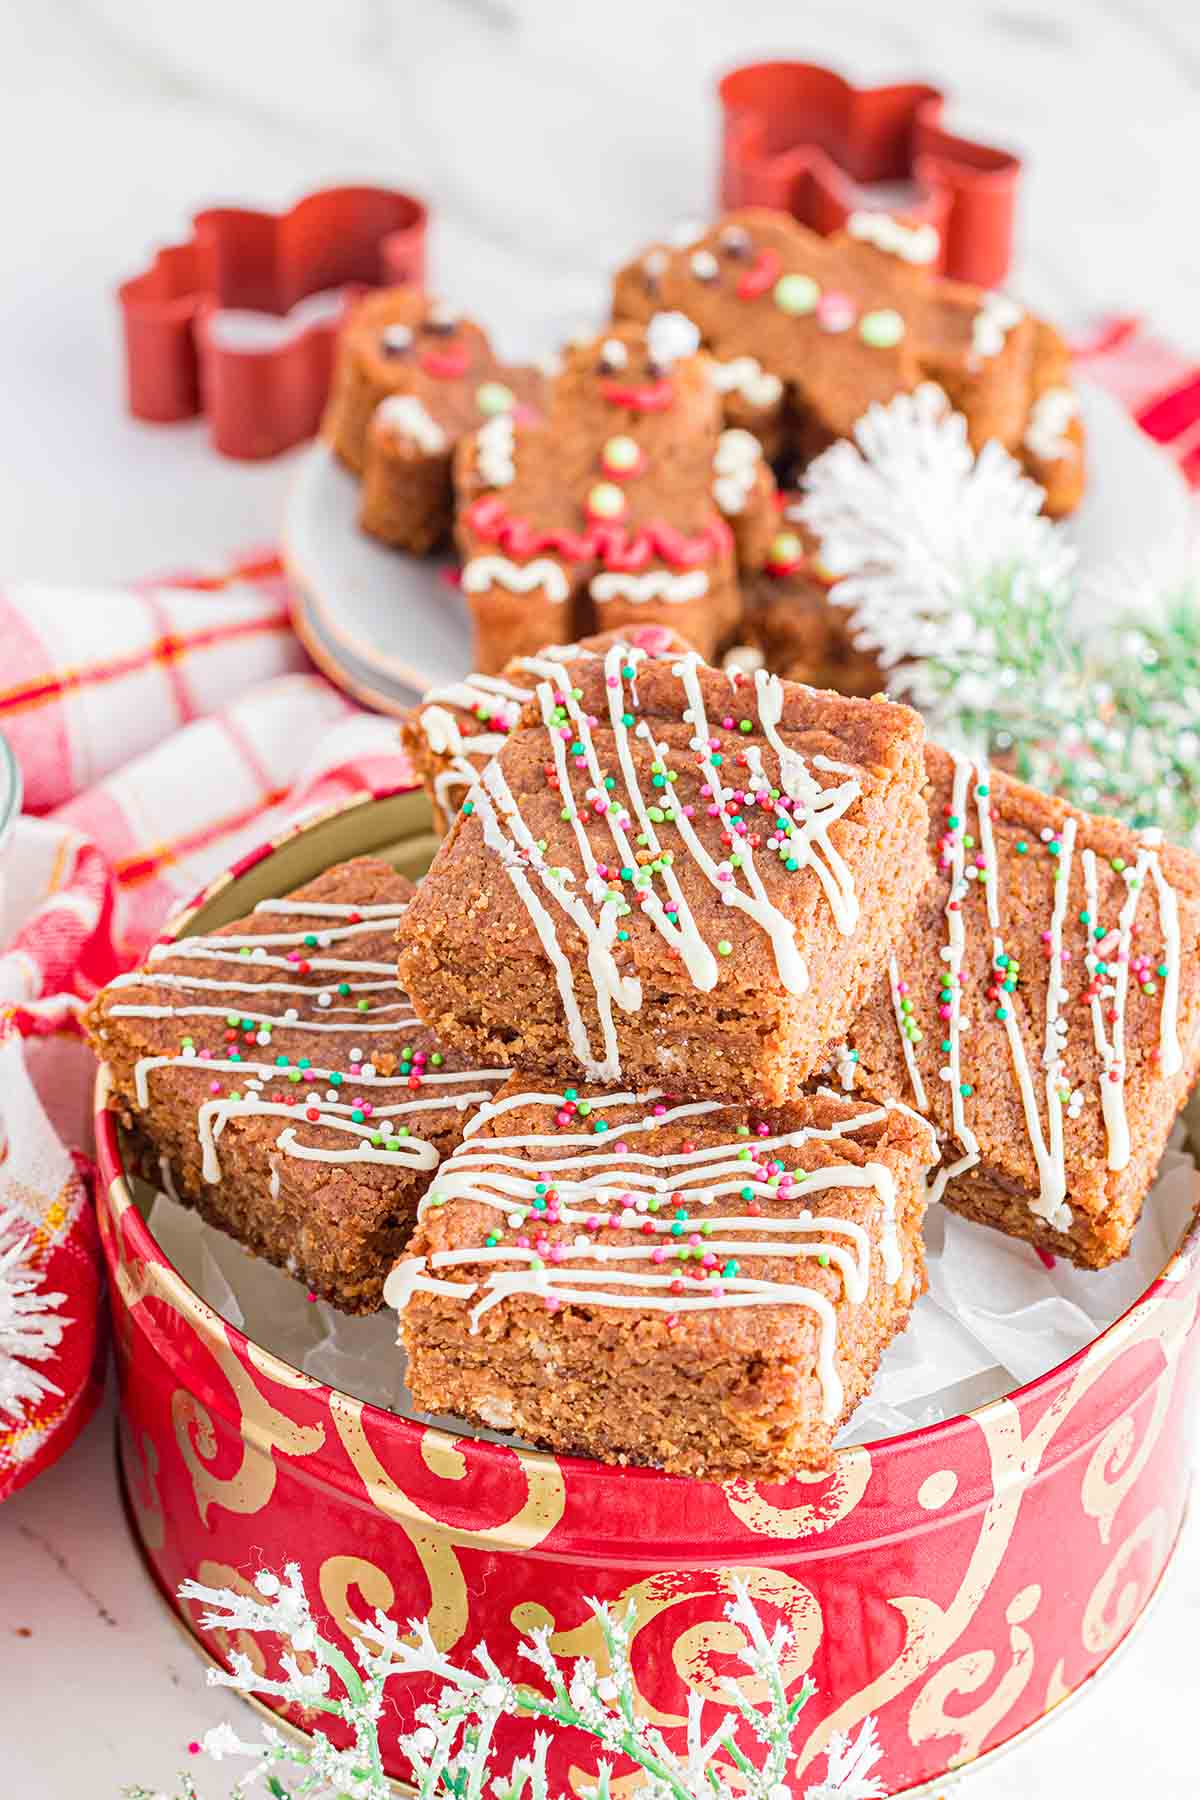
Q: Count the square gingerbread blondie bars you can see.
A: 5